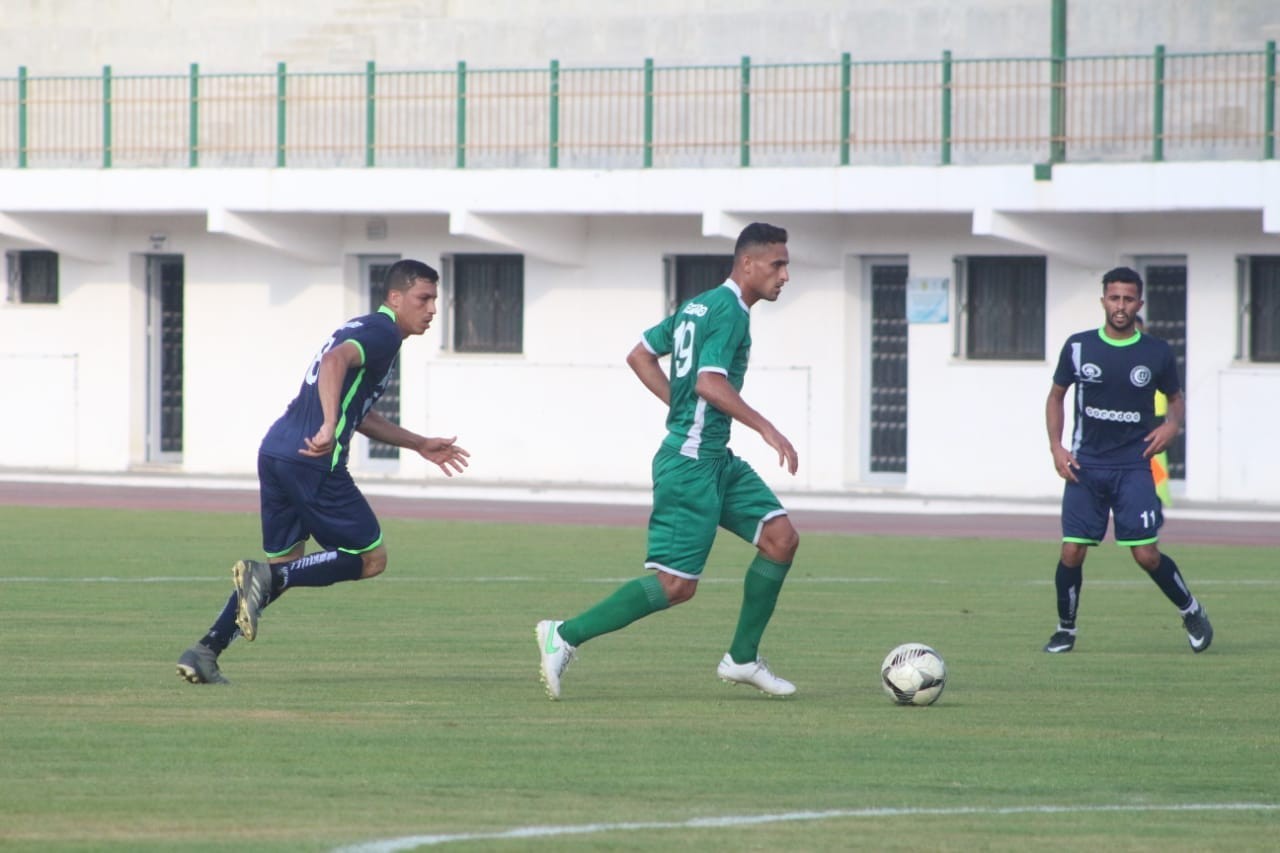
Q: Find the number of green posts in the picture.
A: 14